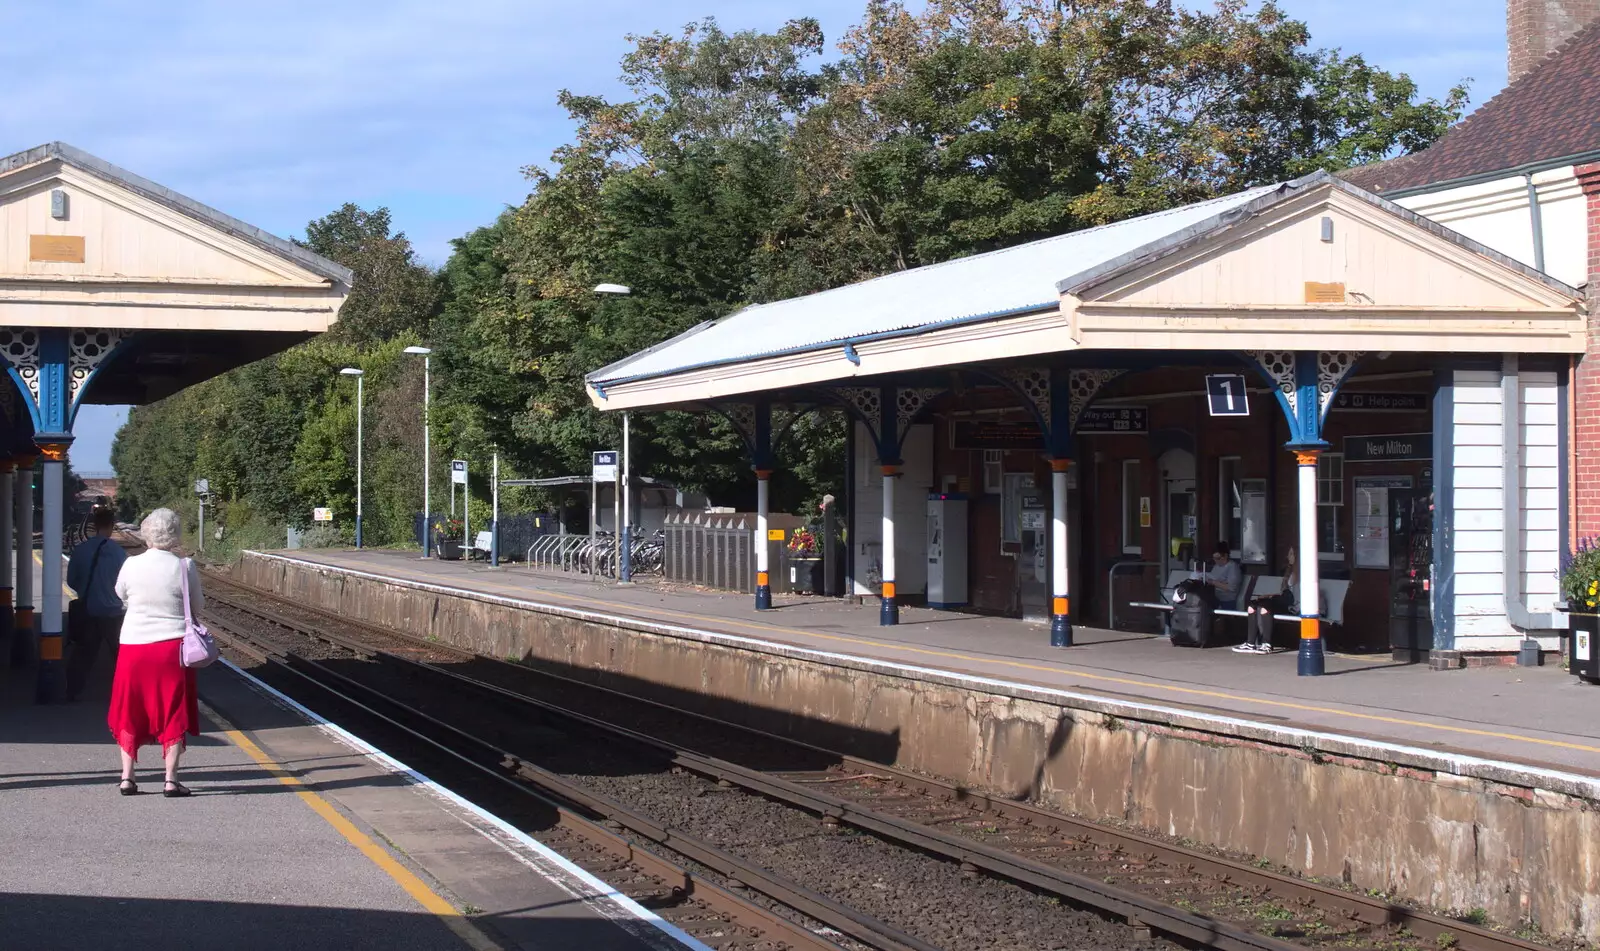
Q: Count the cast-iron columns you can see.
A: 7